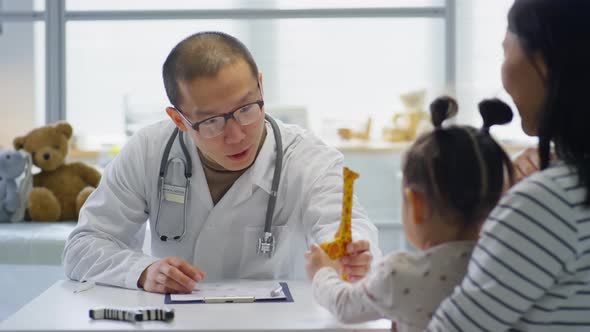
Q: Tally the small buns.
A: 2